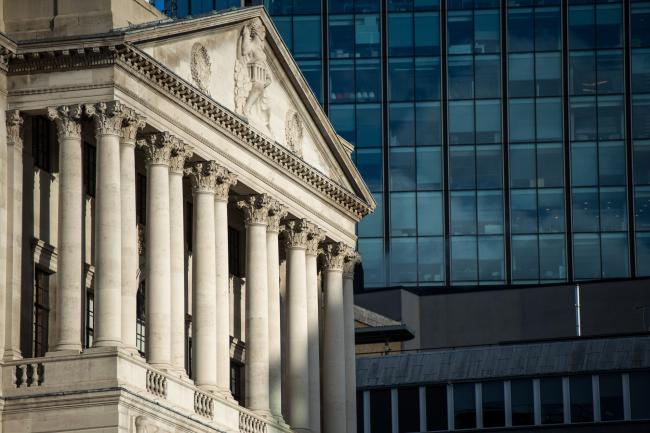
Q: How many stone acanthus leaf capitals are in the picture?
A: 14